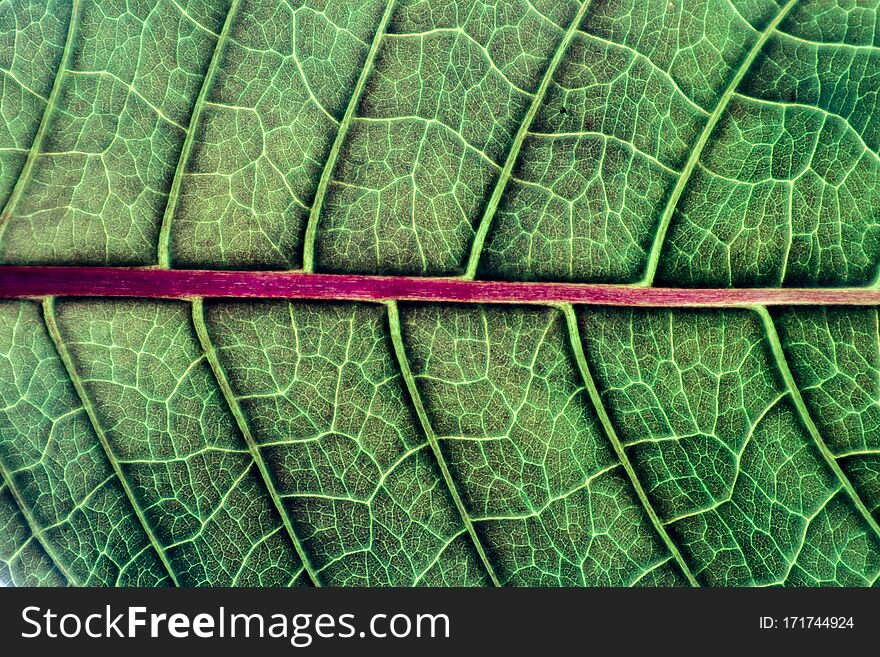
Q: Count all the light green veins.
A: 11